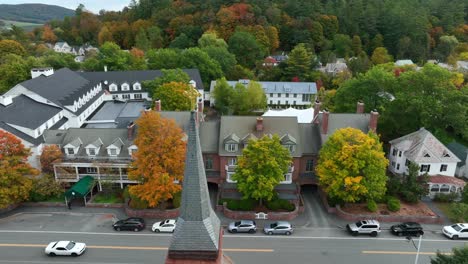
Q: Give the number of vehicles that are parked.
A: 7